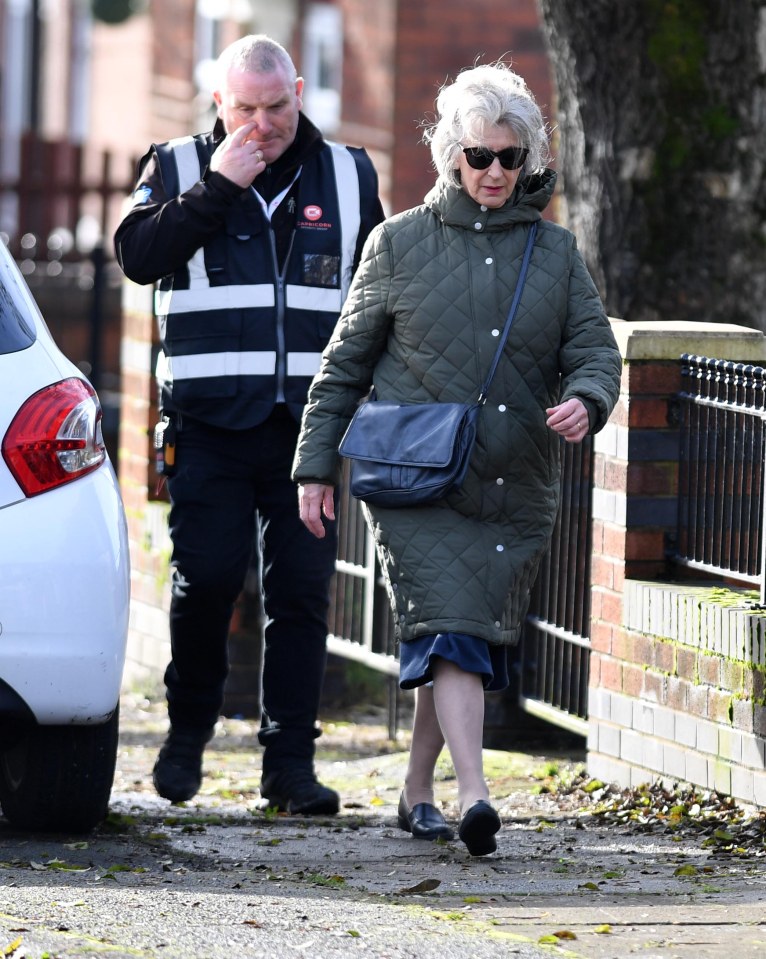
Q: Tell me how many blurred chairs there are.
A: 0